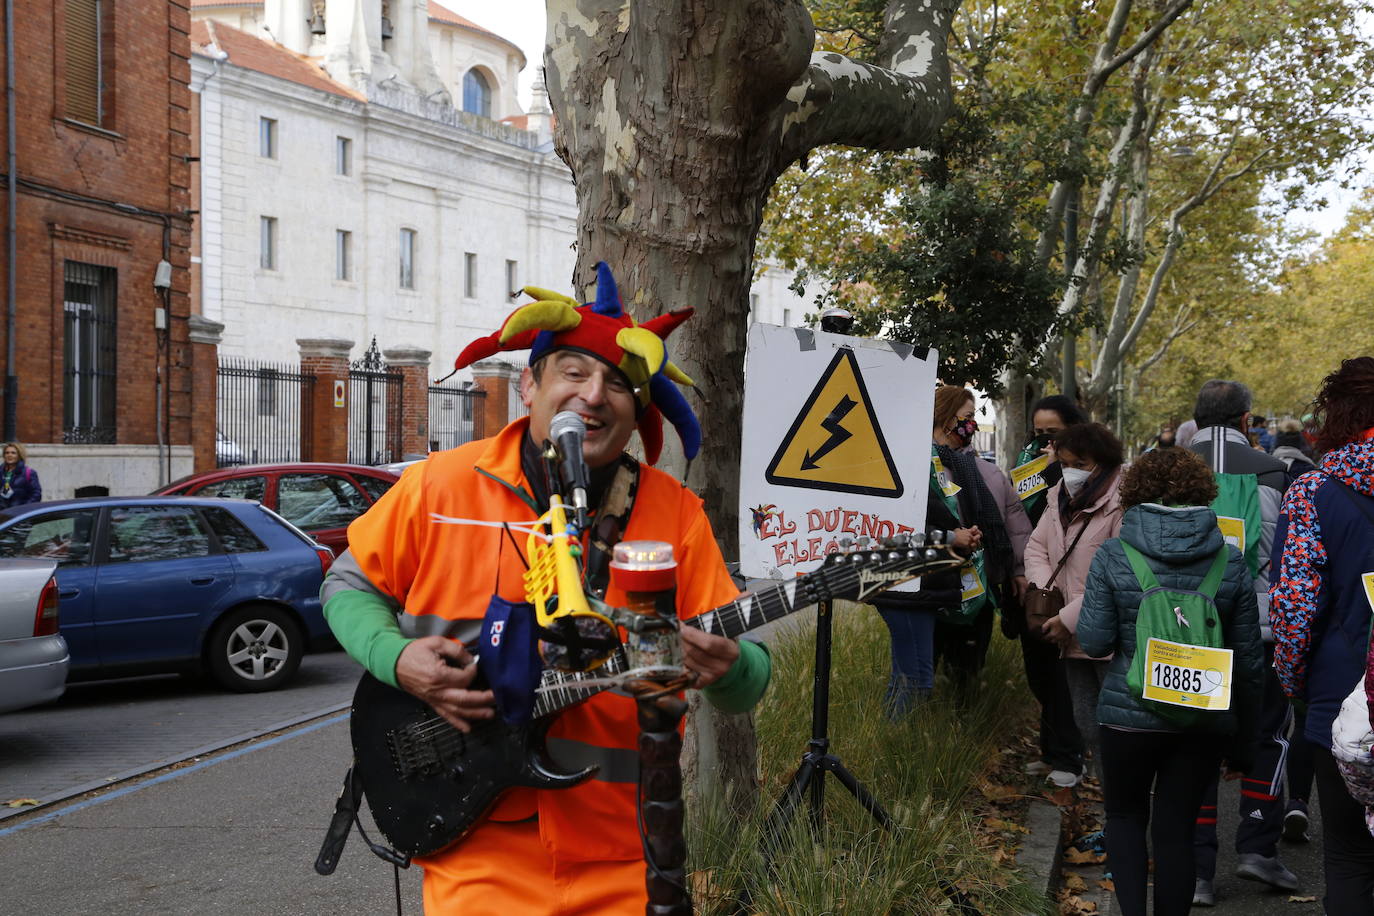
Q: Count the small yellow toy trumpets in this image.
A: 1